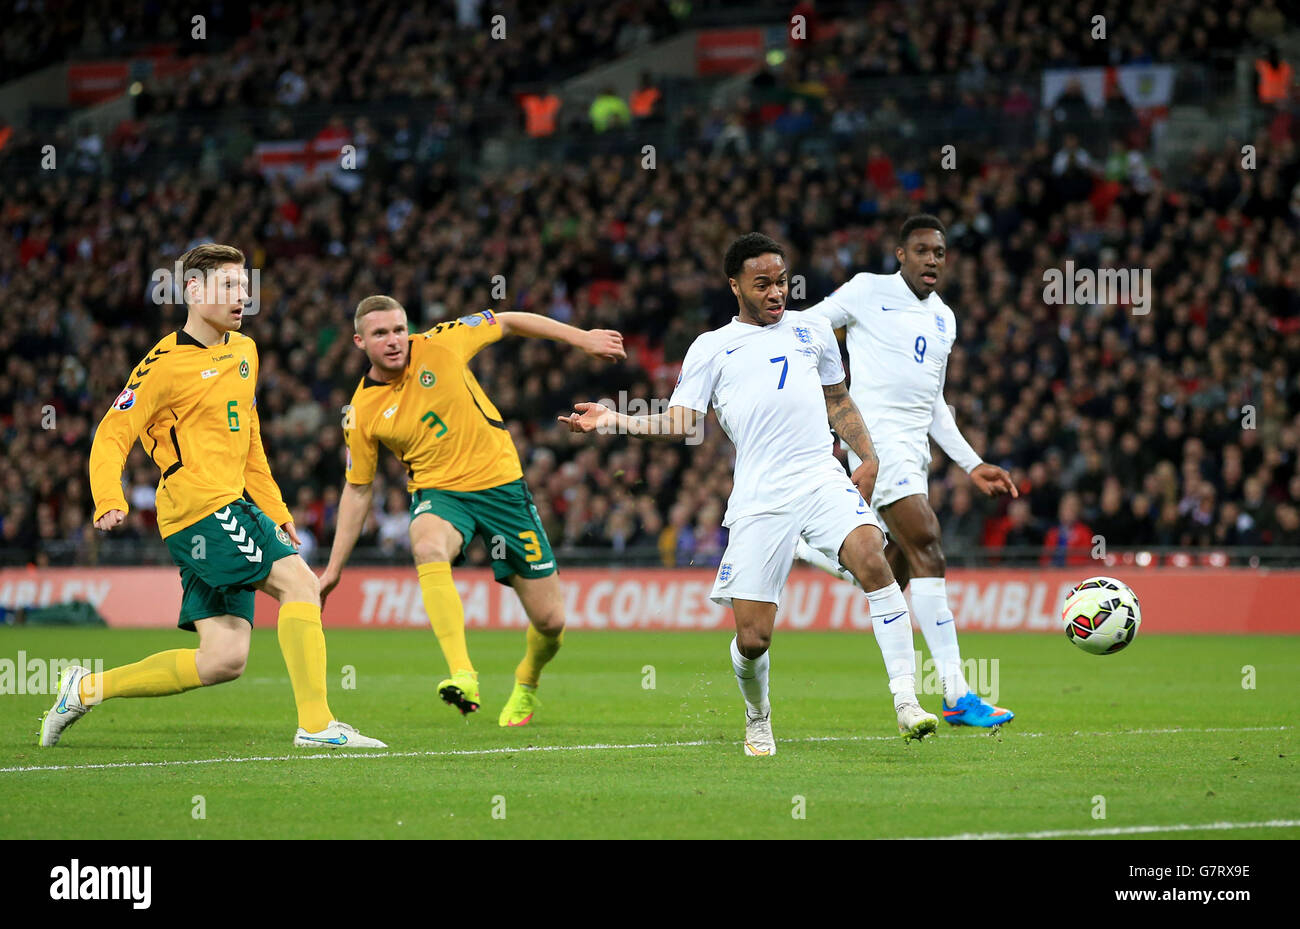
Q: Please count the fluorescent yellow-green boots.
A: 2